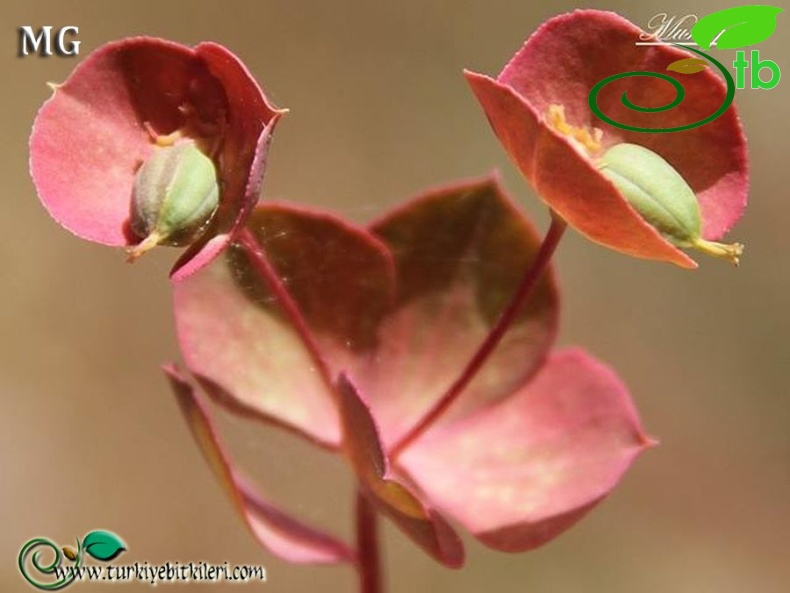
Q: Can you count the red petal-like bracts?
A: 9